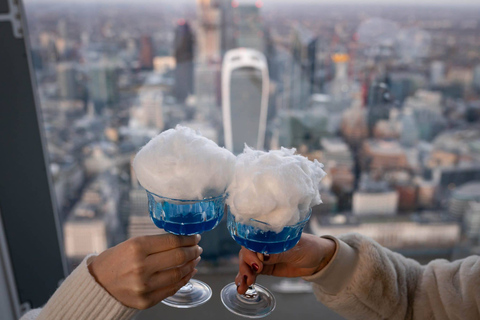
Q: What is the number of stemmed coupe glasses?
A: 2